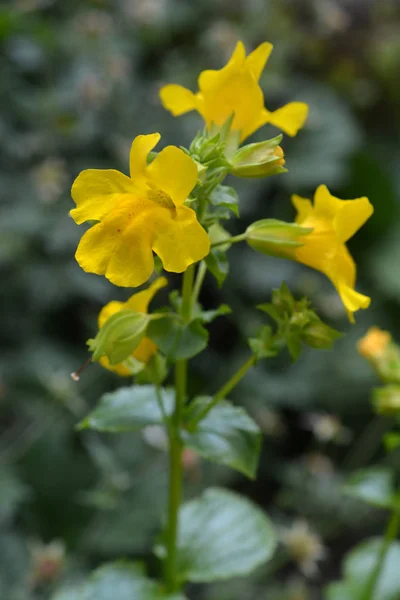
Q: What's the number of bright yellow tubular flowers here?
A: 4